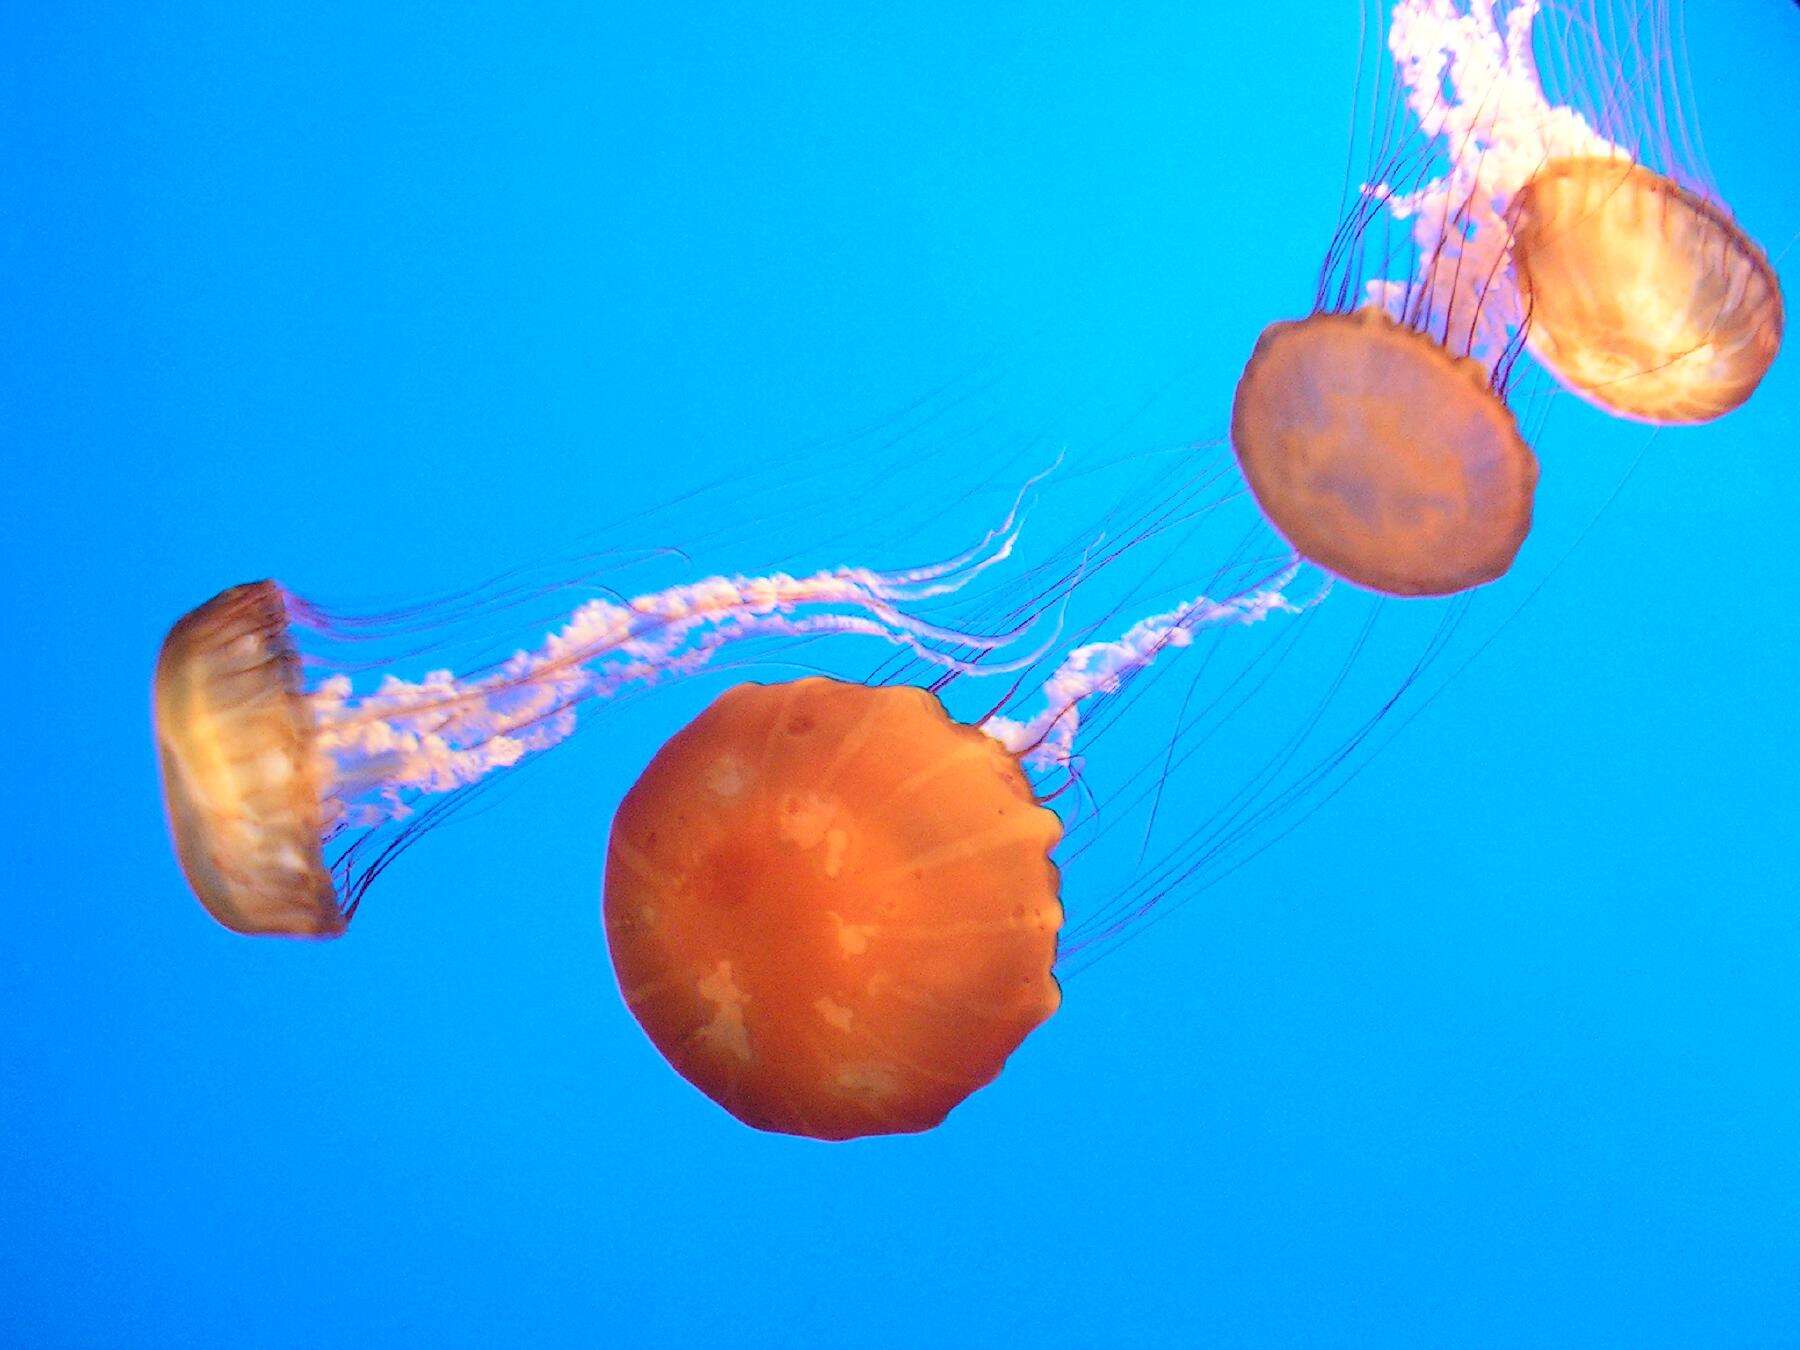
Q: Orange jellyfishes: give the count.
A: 4